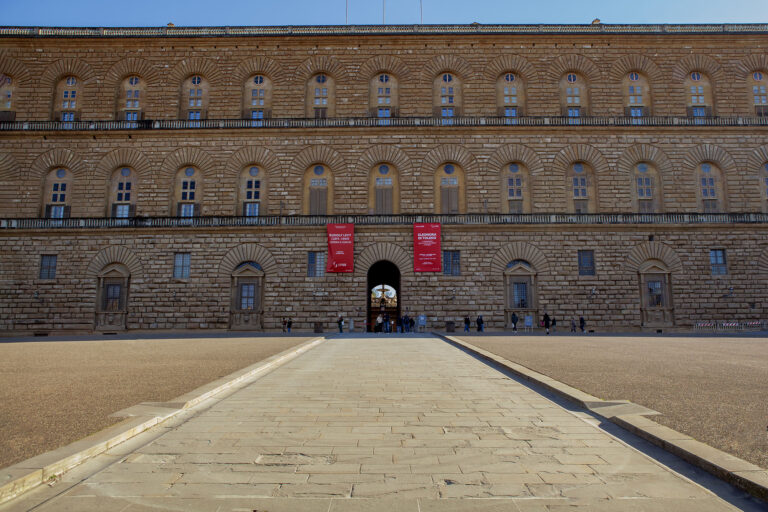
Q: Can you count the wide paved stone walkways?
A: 1